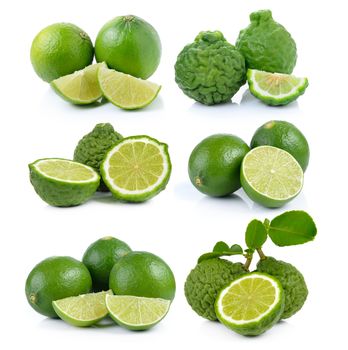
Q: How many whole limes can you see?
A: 12